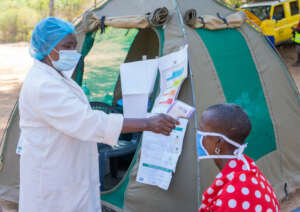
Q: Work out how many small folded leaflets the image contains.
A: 1